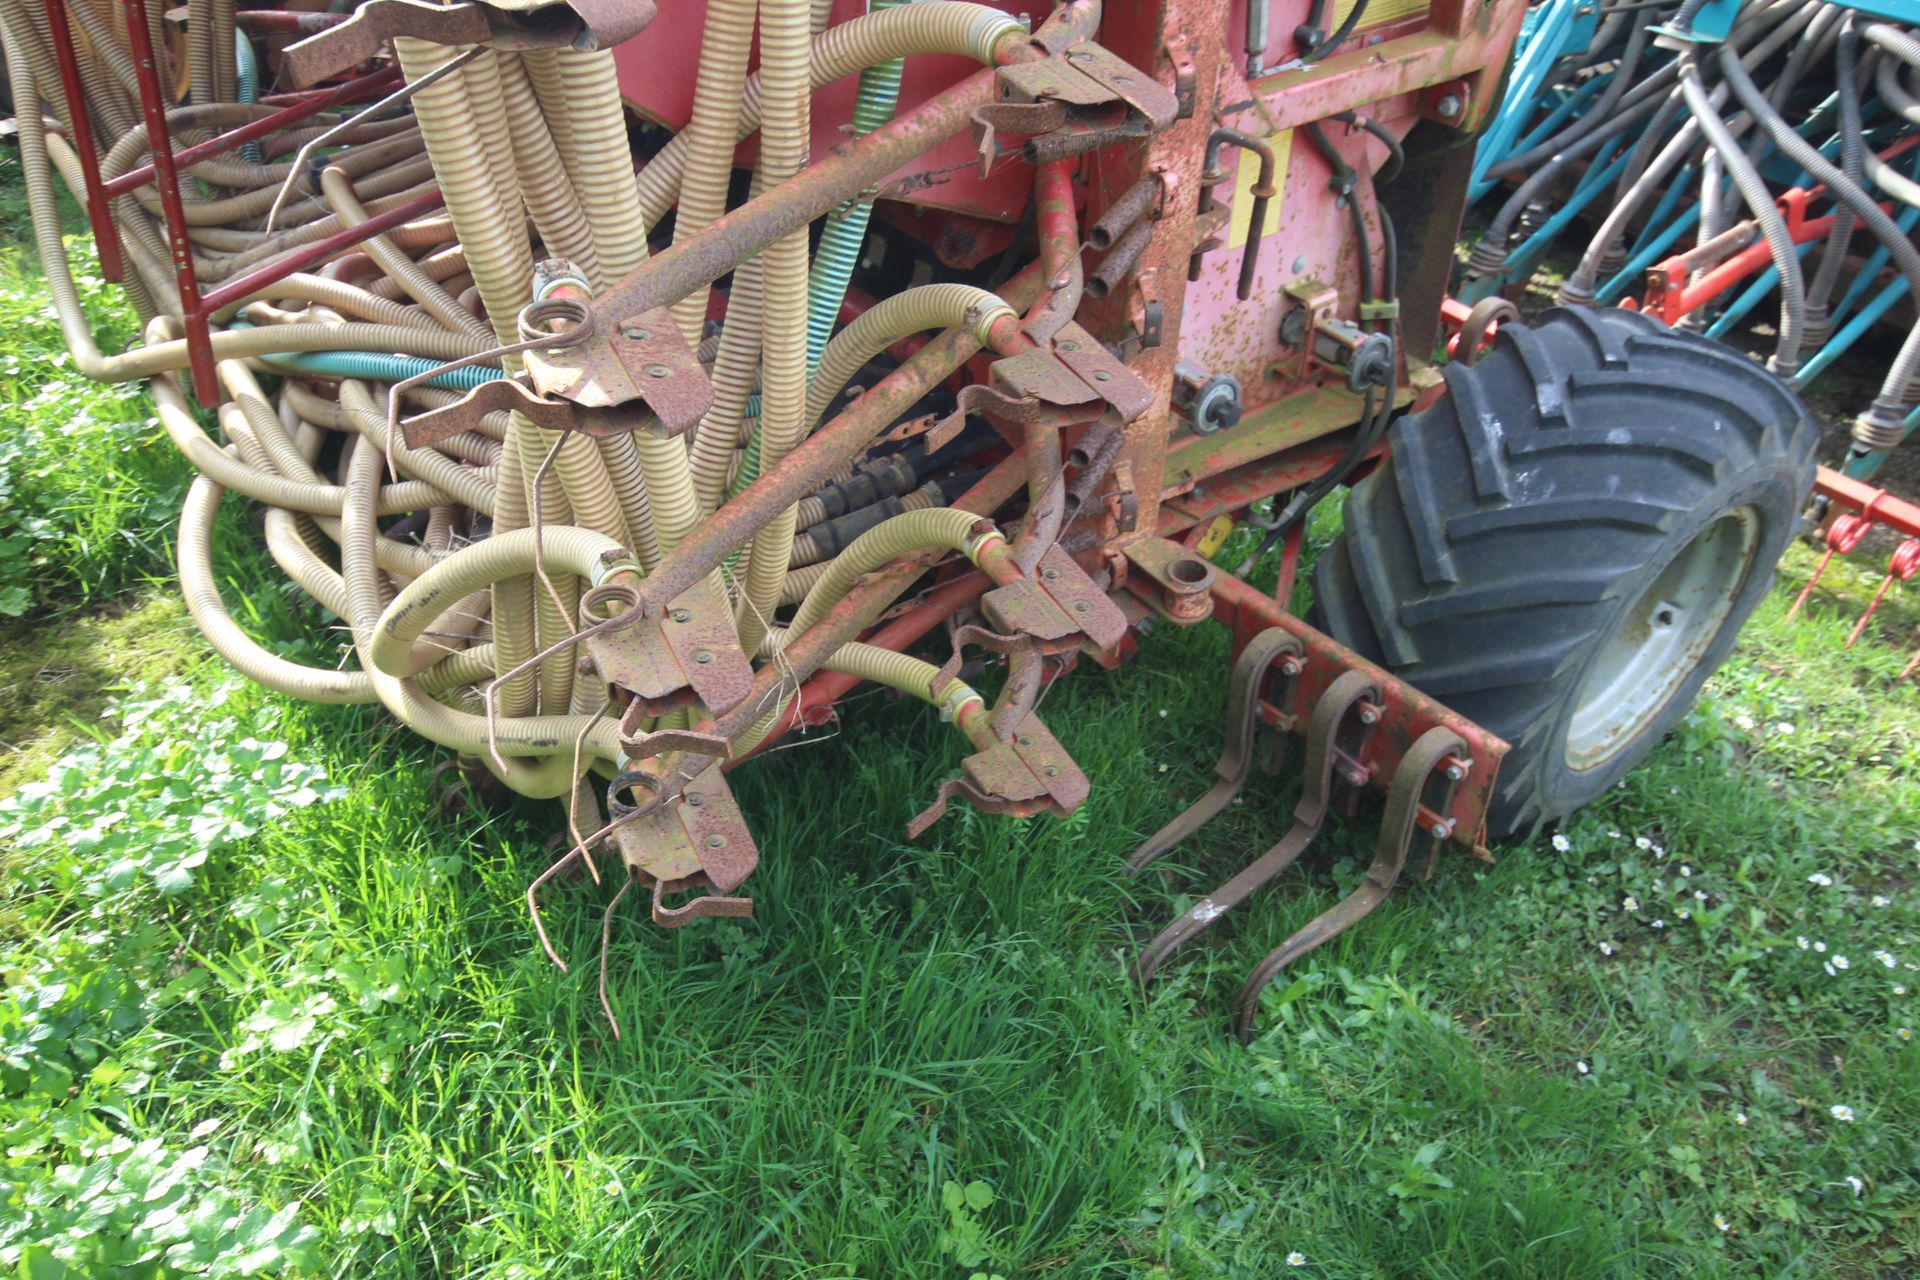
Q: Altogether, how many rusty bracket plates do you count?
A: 8